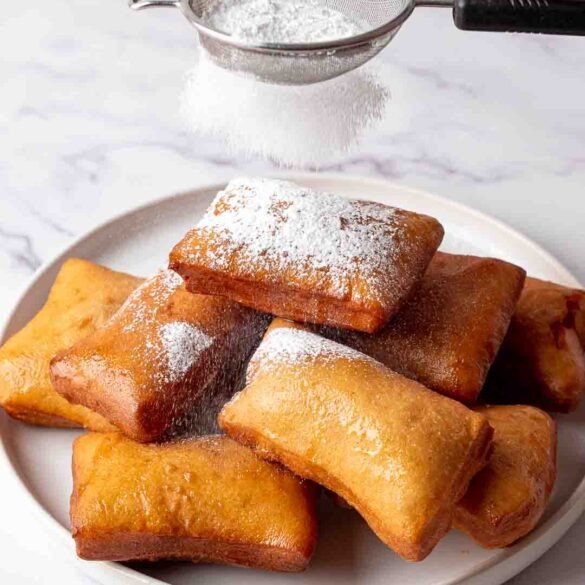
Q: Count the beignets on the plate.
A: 8